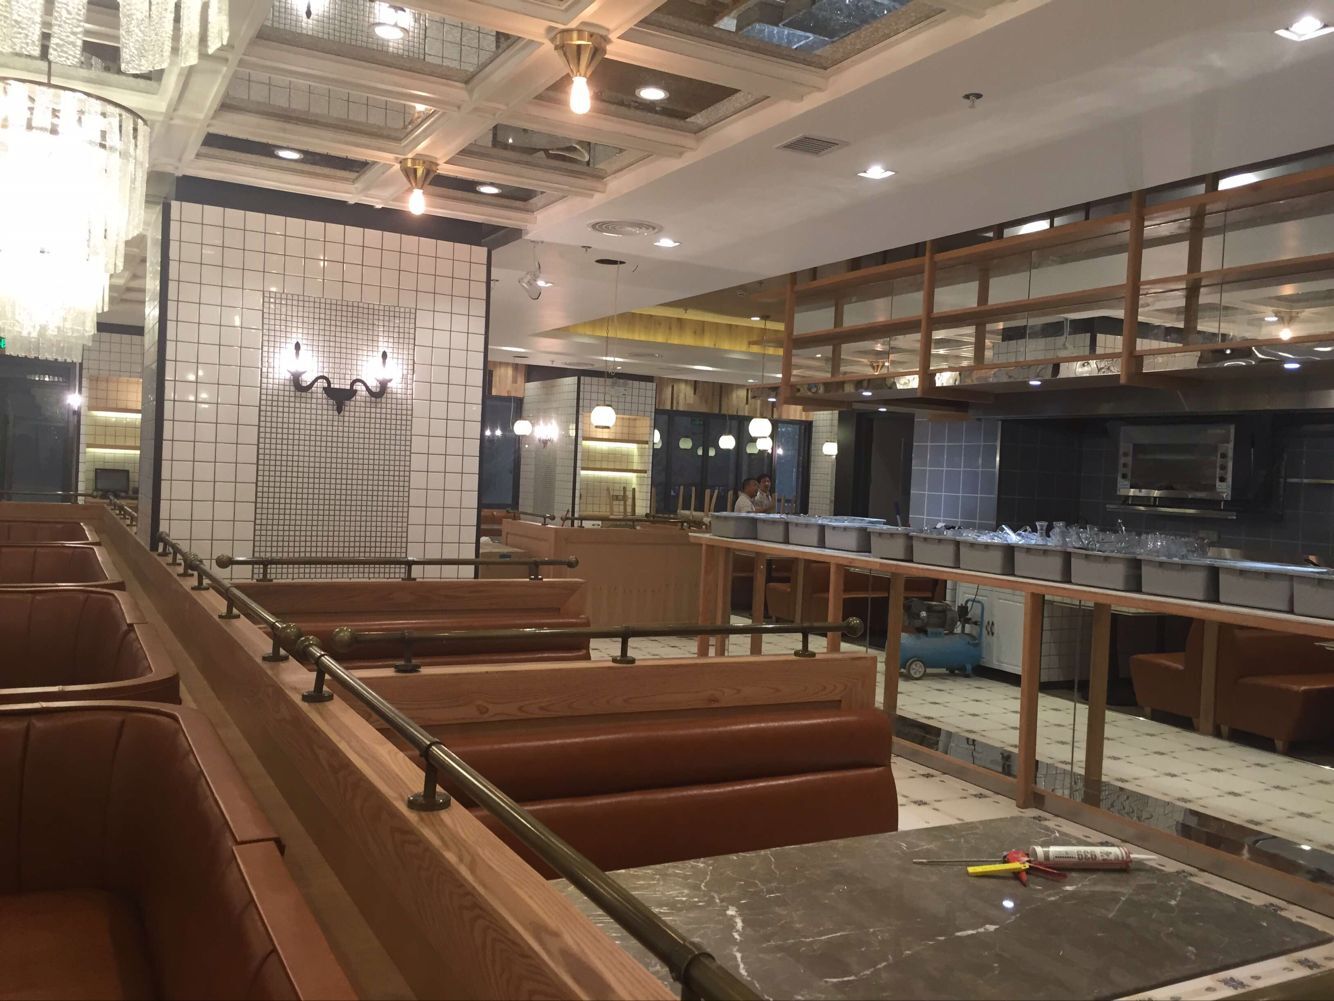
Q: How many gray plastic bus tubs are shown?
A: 12